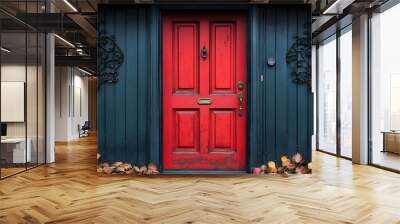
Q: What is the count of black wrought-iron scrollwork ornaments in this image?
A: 2